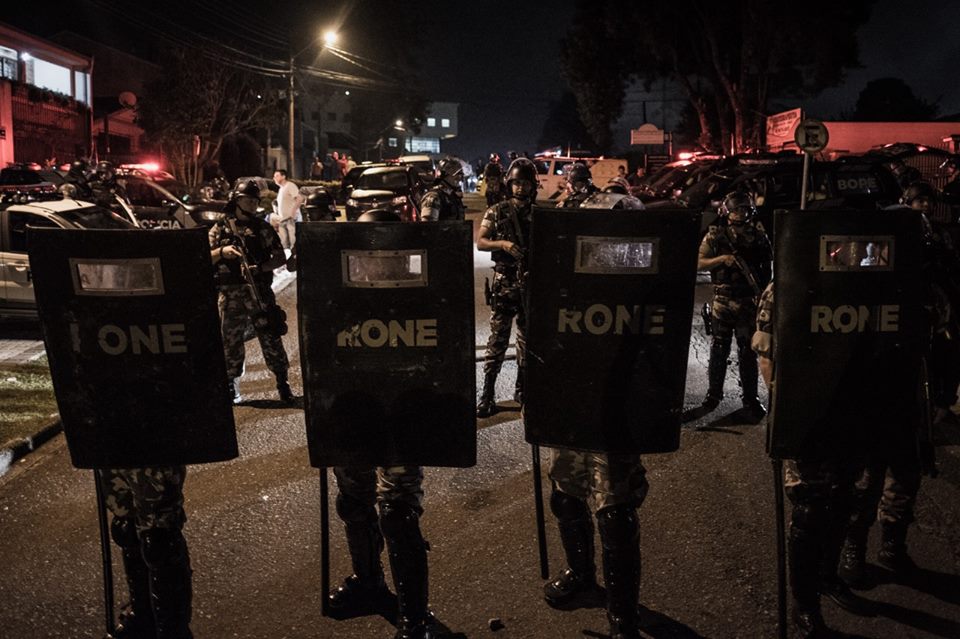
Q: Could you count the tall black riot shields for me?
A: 4